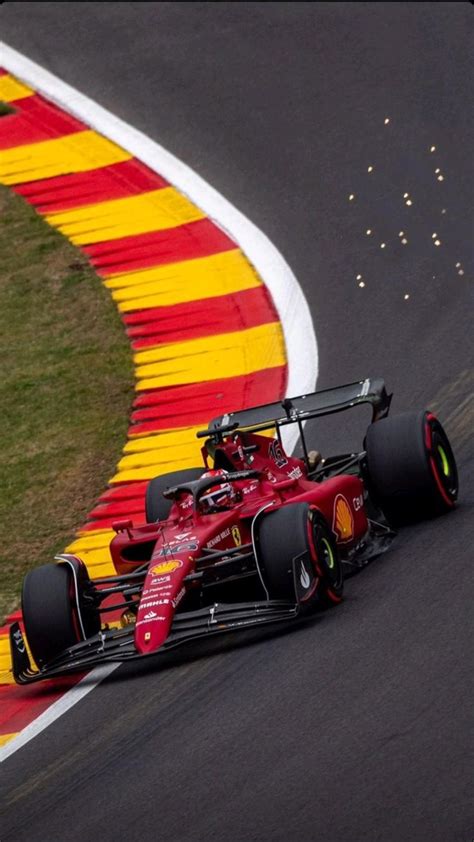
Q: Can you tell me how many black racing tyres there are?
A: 4